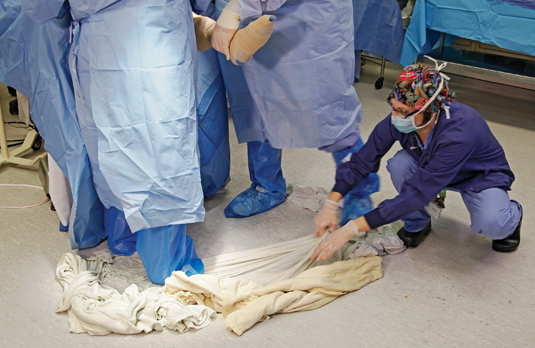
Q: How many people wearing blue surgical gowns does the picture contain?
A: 2